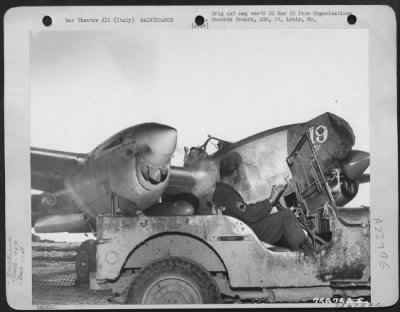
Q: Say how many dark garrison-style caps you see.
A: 1